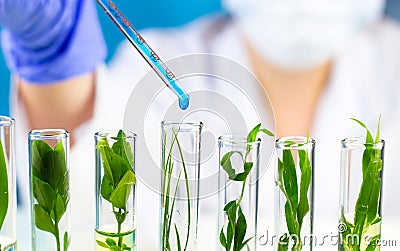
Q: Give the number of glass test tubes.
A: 7